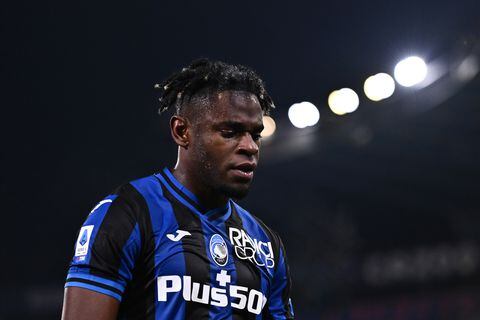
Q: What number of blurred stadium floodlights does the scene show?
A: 5